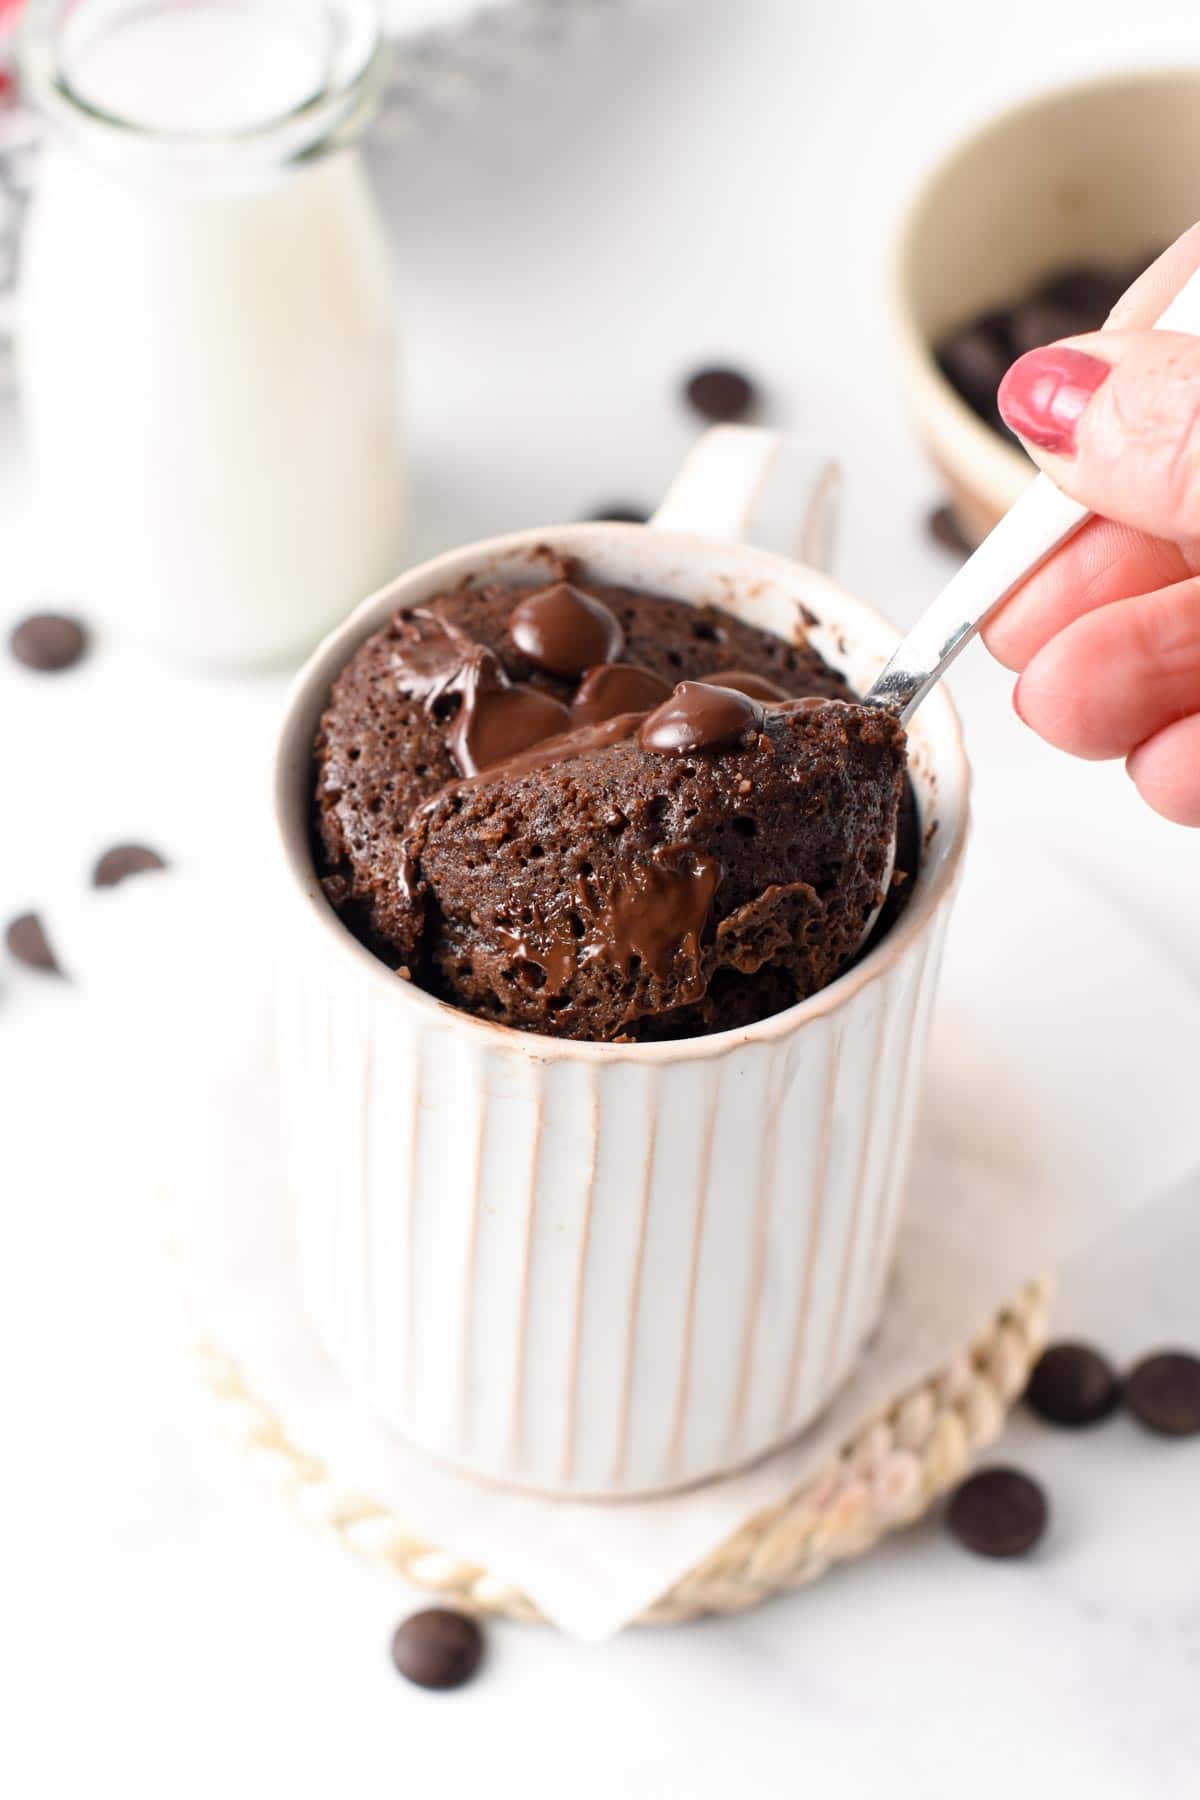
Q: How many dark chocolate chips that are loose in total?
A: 10